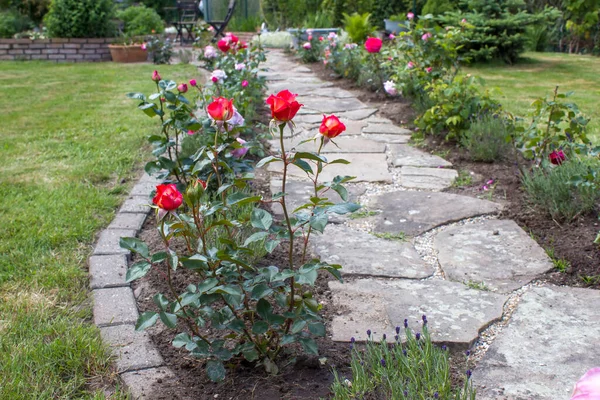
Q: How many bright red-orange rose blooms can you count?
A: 4